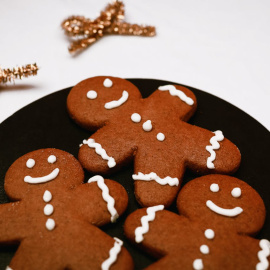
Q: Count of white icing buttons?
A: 9